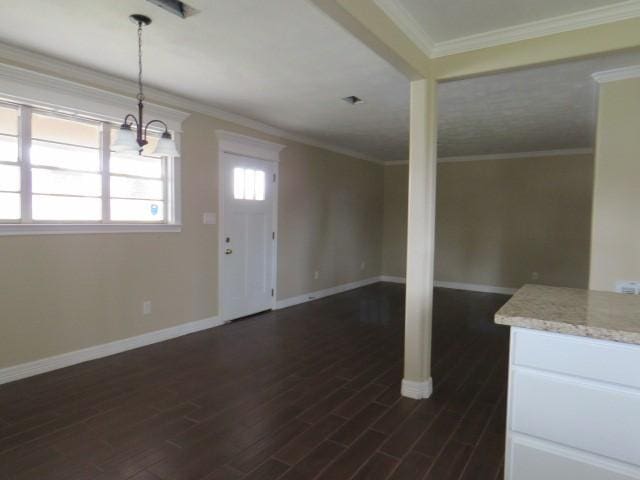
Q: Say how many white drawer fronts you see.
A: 3